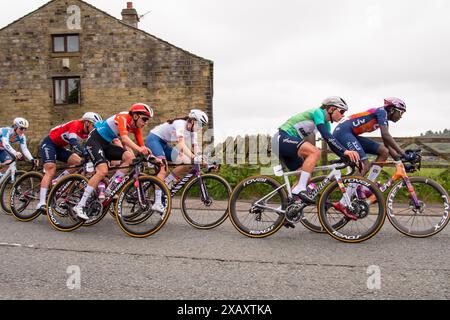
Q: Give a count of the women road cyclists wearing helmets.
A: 6